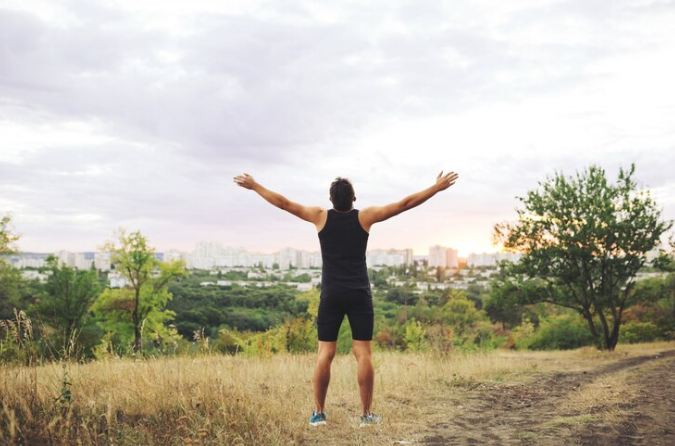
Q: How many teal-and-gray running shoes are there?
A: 2